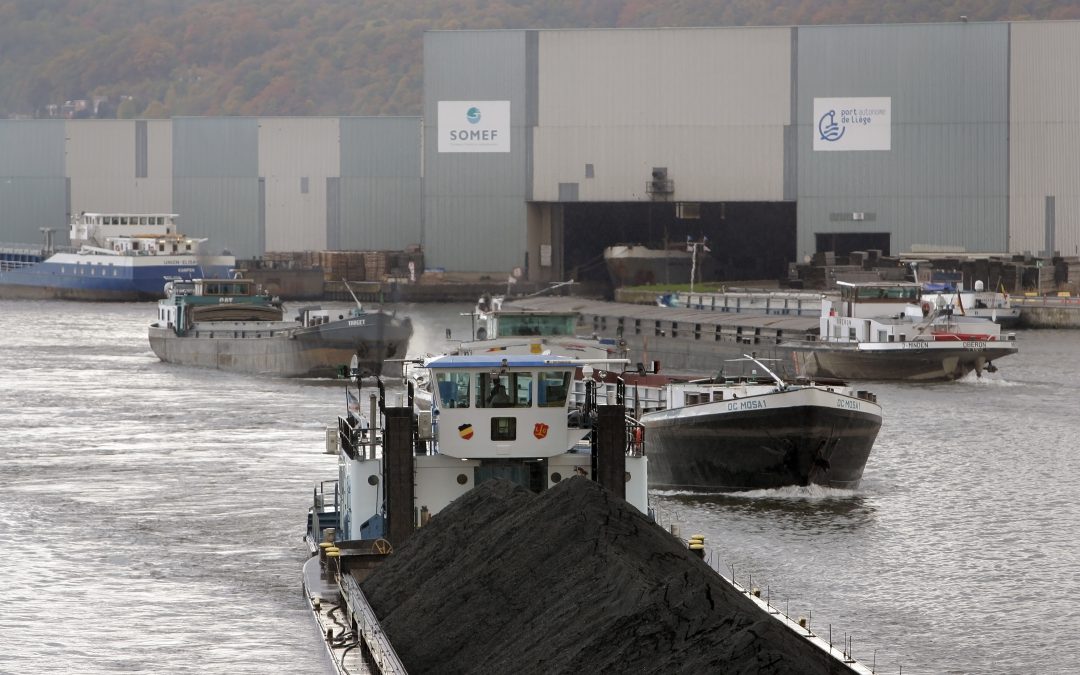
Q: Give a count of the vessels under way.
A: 4